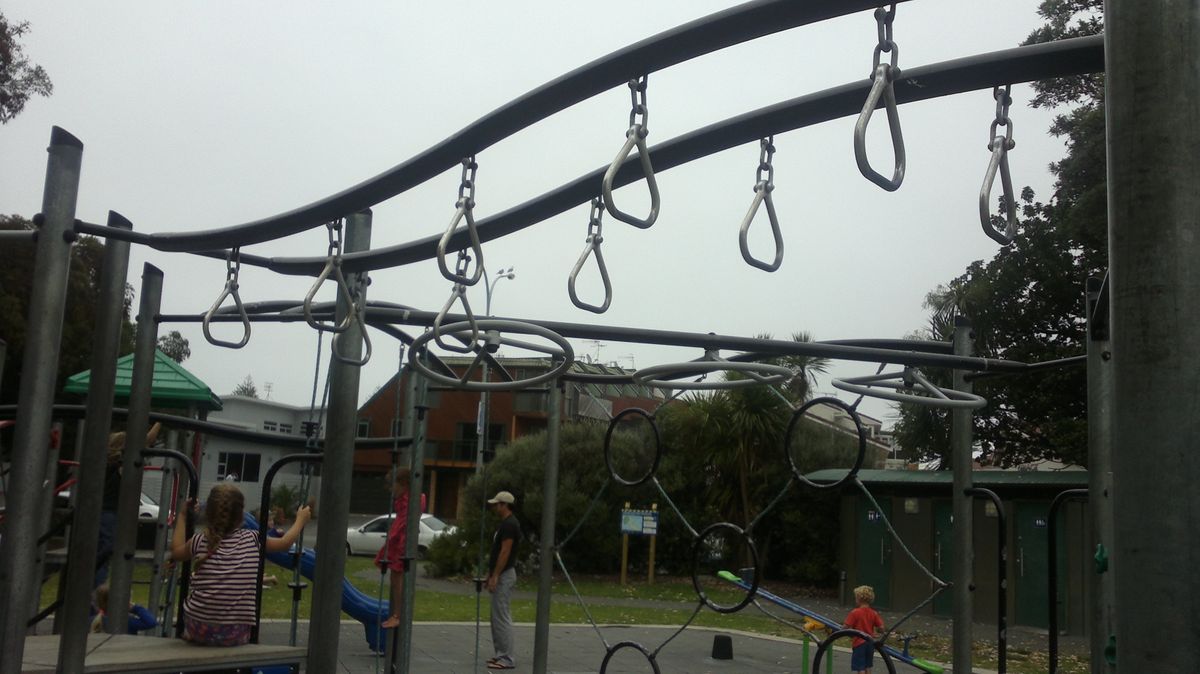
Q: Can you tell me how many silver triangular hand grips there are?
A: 10